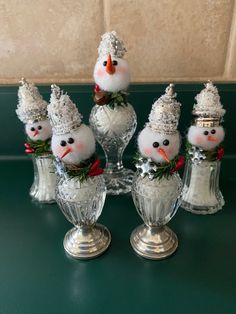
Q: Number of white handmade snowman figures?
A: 5